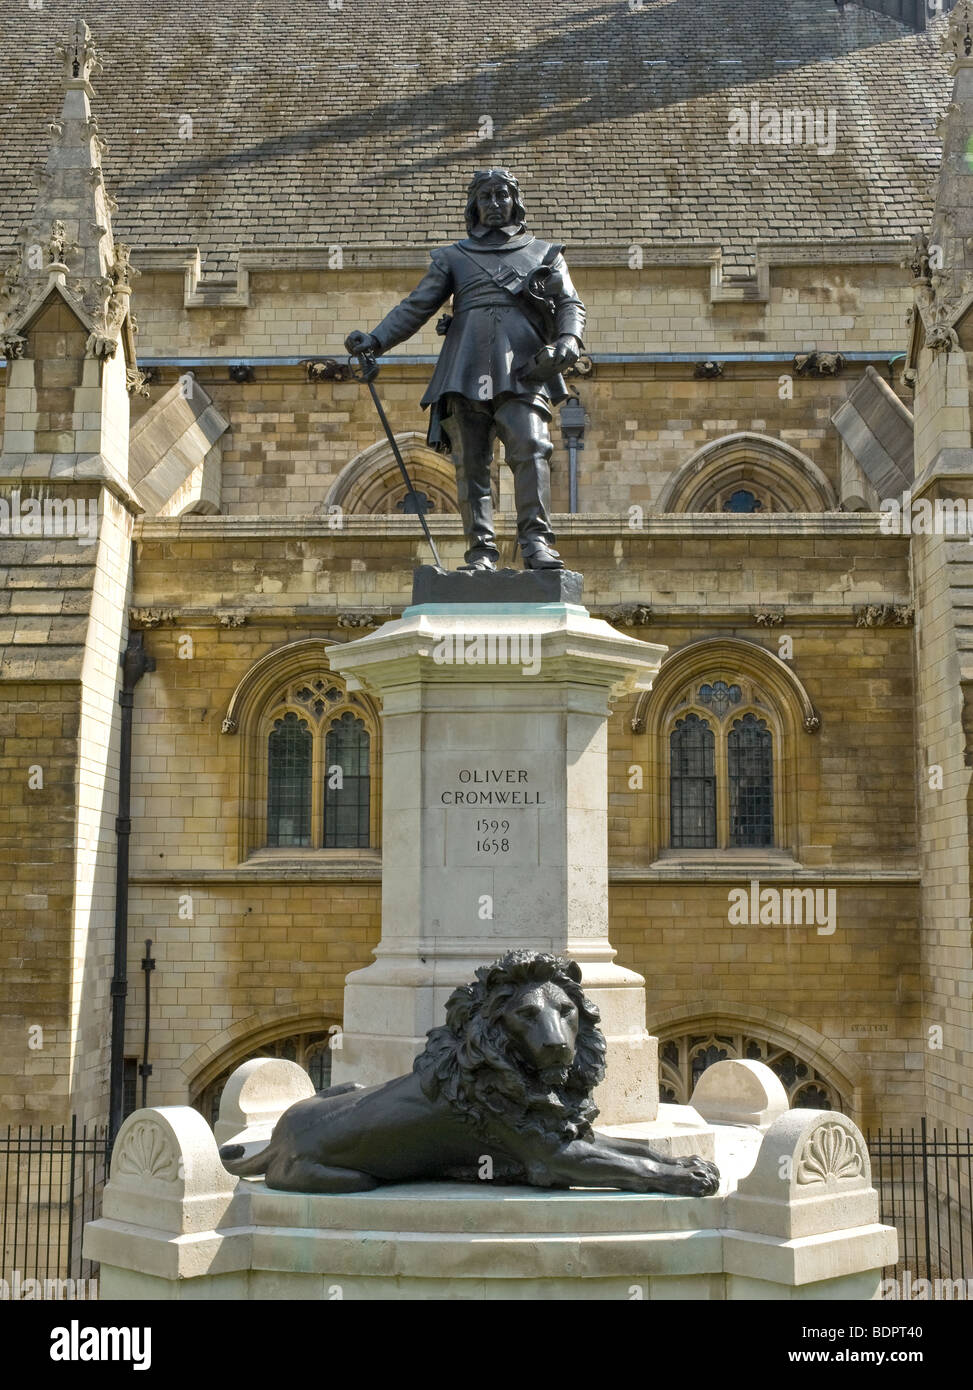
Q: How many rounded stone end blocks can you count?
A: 4